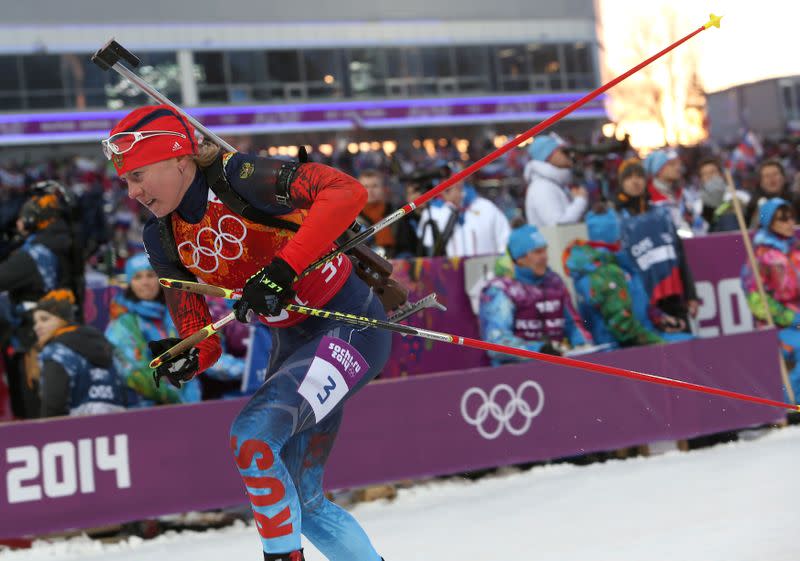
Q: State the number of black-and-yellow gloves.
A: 2